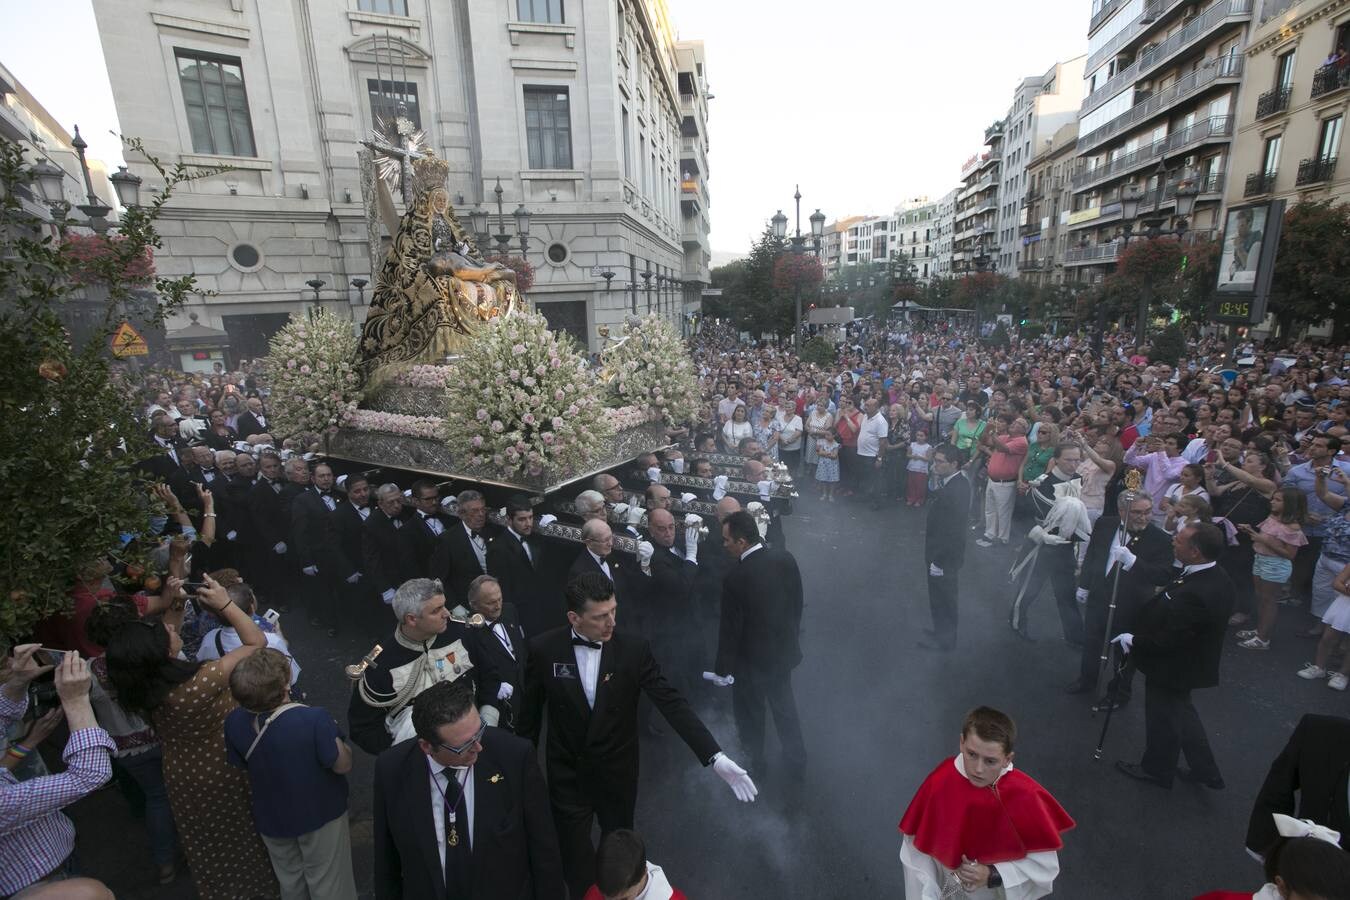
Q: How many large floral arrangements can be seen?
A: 3